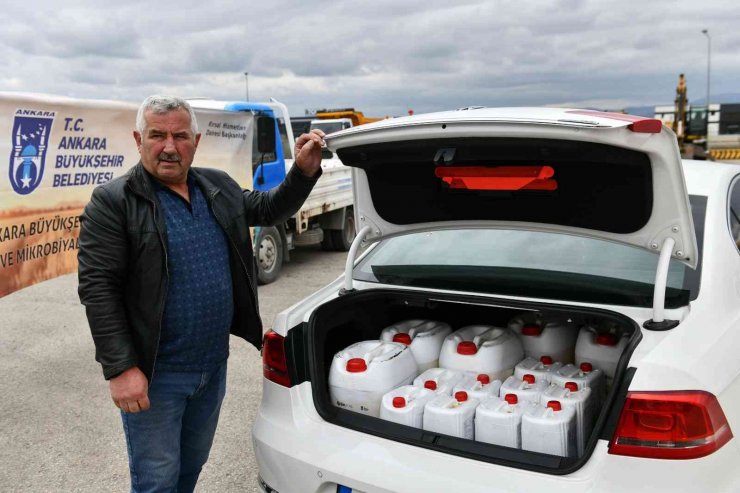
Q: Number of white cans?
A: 15